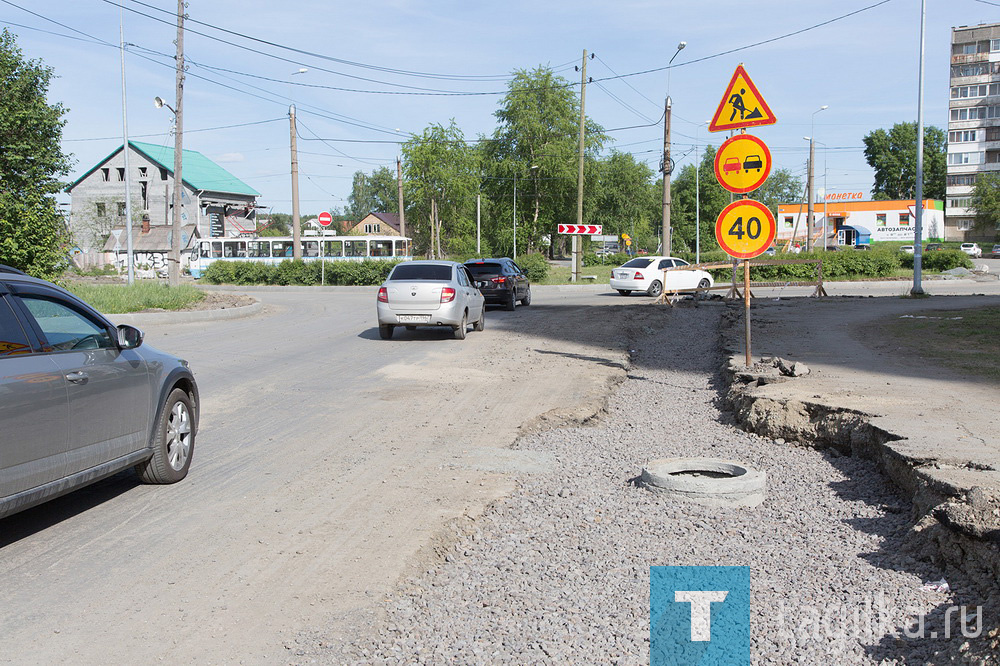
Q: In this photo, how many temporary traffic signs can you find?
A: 3